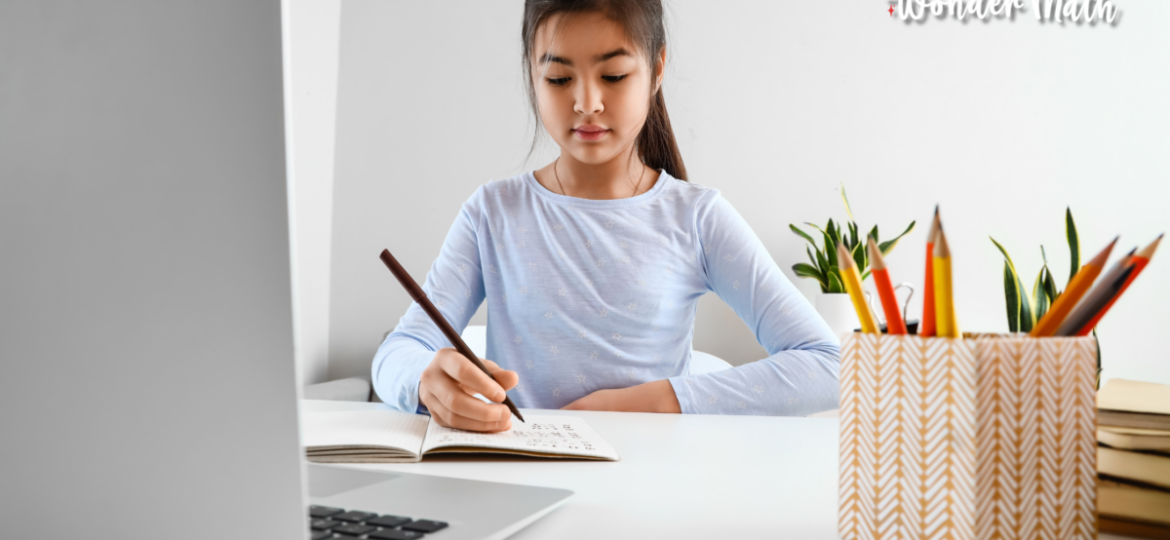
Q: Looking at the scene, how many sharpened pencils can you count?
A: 7